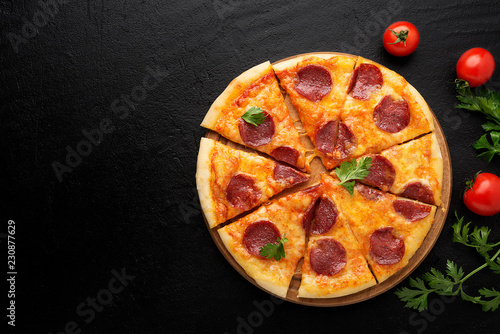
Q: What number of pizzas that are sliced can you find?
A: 1